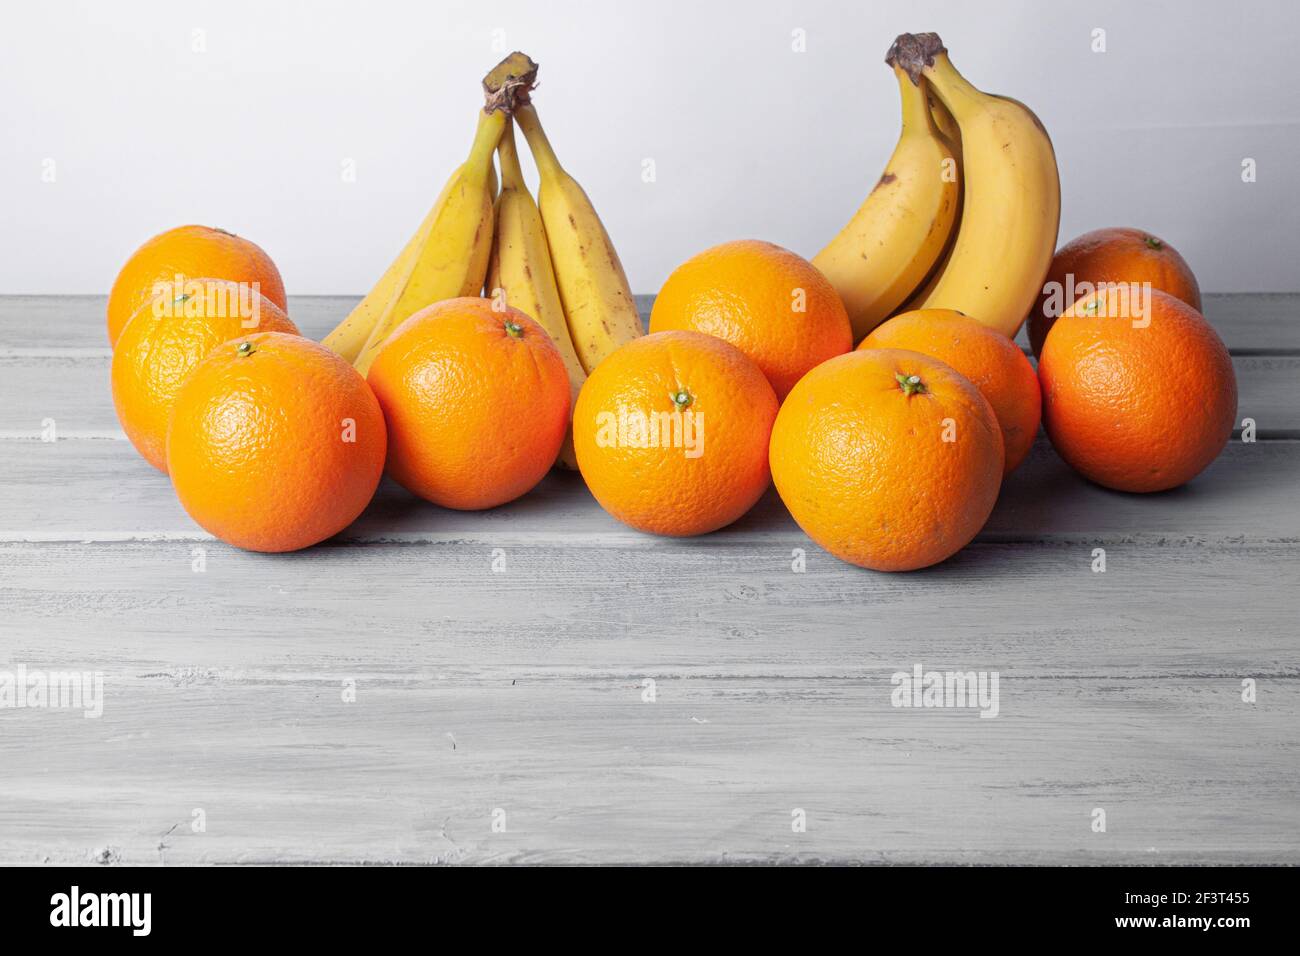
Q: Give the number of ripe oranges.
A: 10